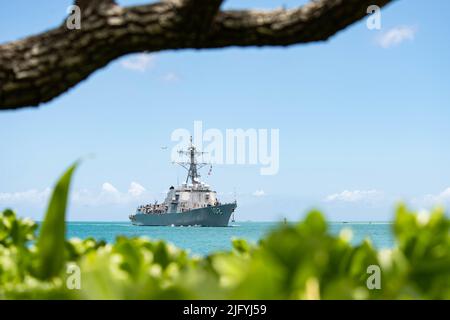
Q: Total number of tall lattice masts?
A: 1